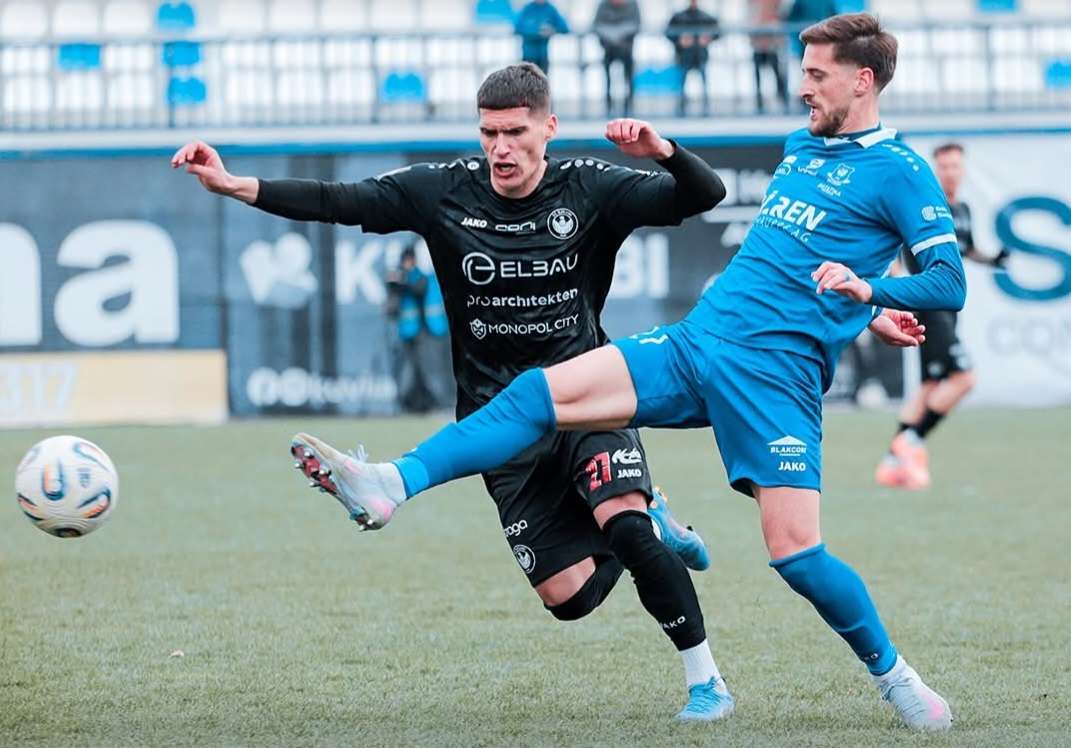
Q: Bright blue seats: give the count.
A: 10